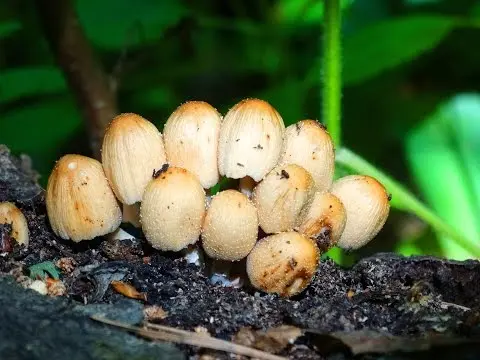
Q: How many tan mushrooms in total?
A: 12